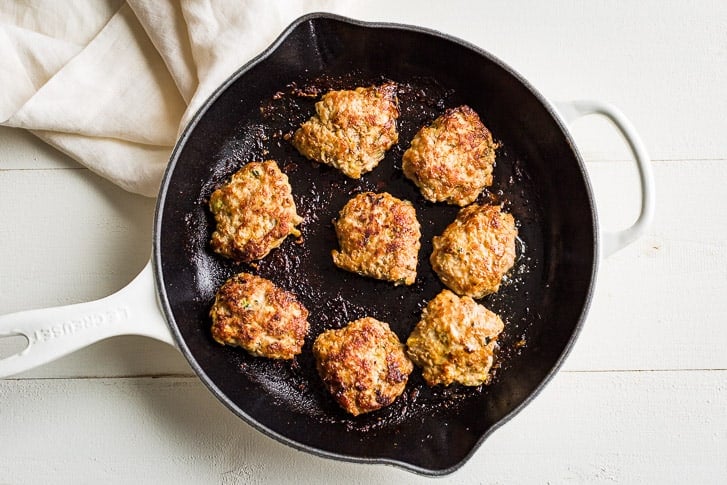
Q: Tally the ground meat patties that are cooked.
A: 8